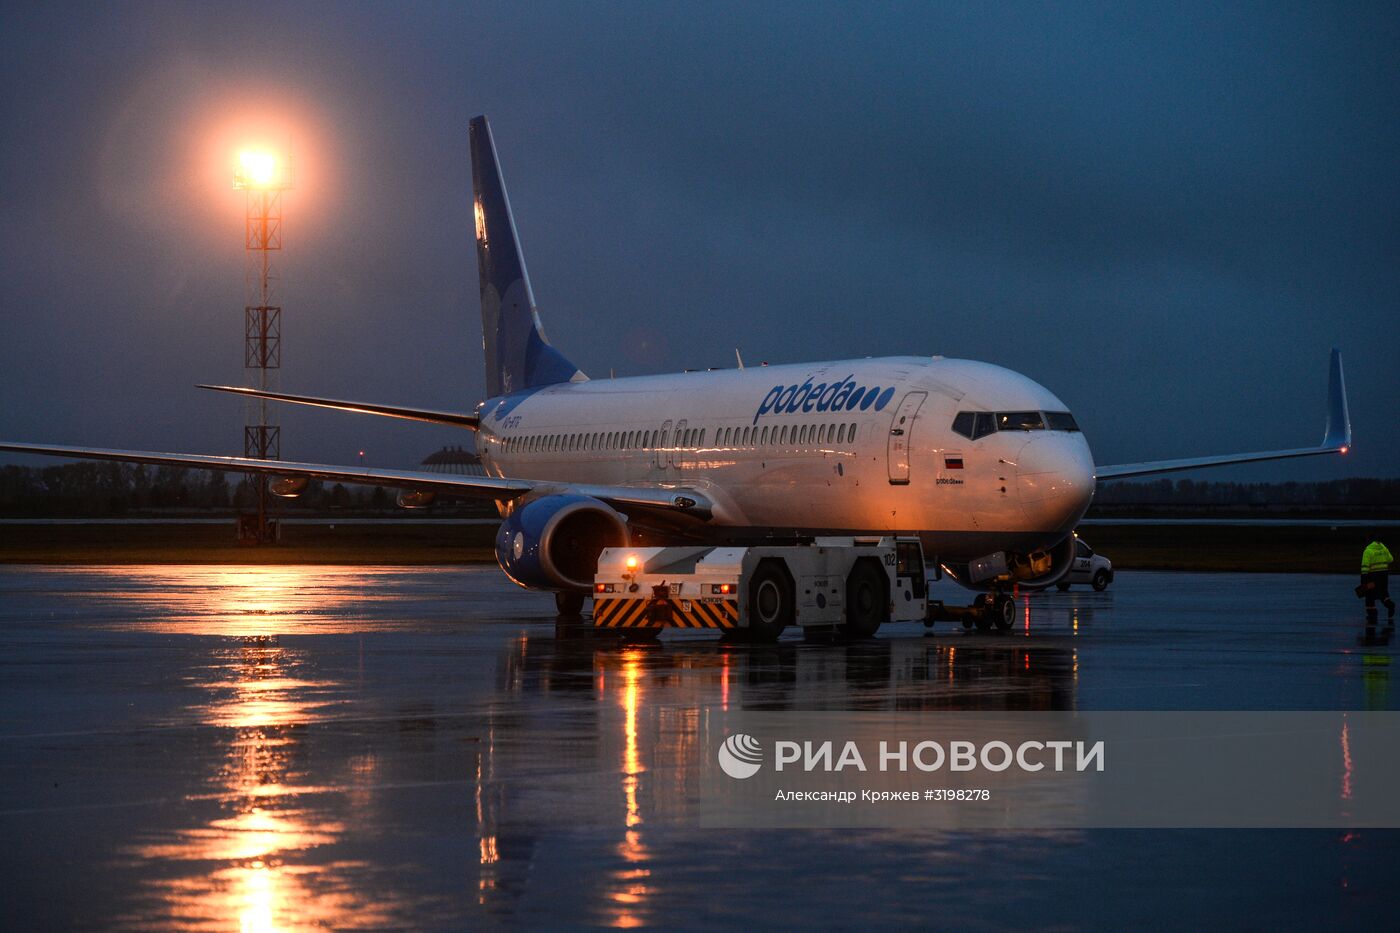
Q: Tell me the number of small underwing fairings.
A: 2